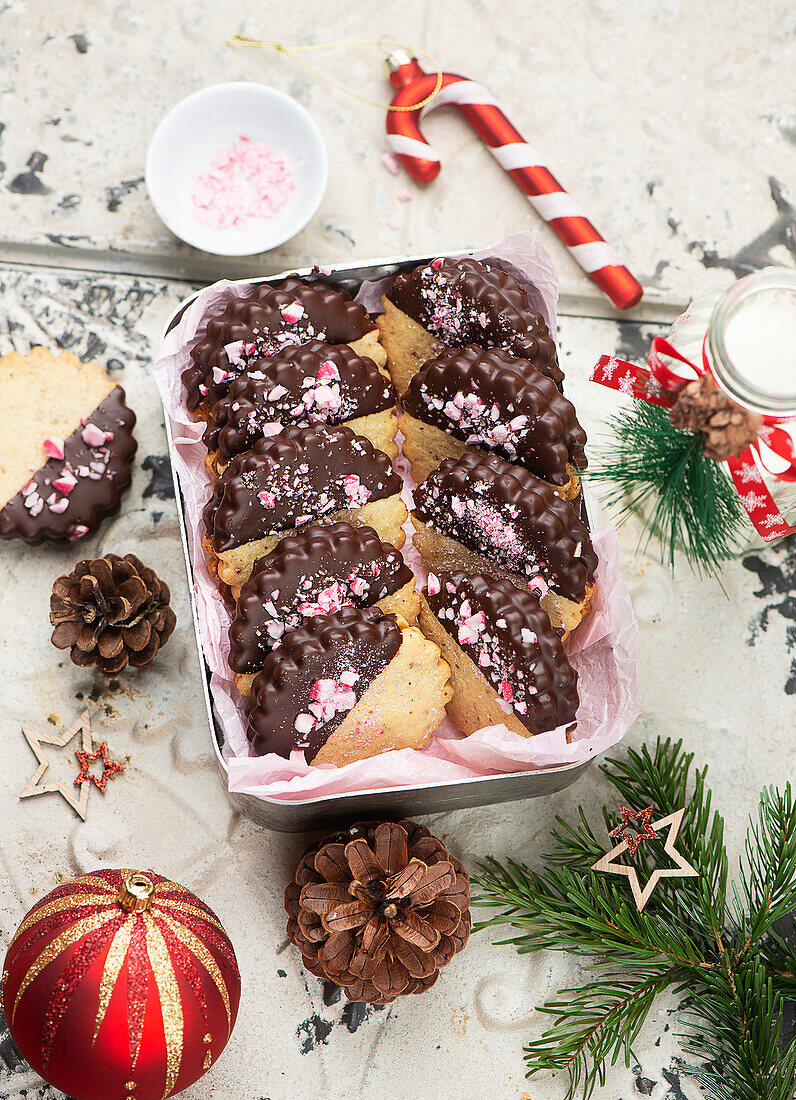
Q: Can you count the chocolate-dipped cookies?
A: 10